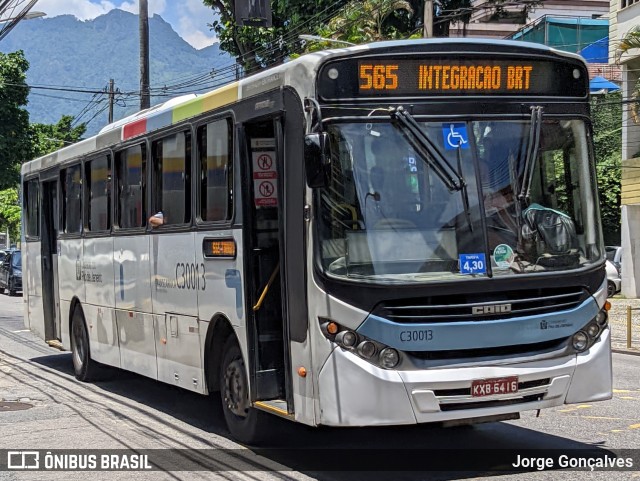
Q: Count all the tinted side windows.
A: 6